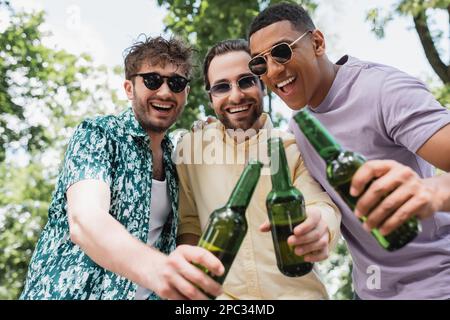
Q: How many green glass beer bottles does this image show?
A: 3